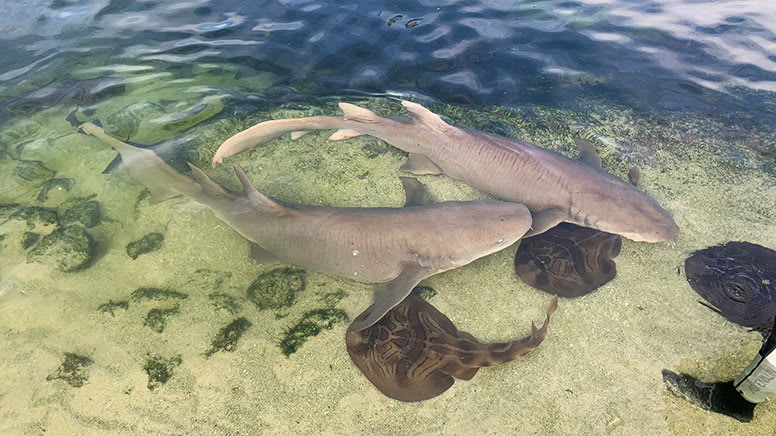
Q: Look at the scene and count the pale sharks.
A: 2